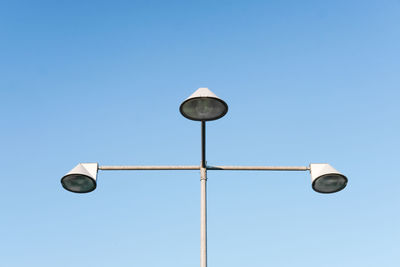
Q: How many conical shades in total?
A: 3